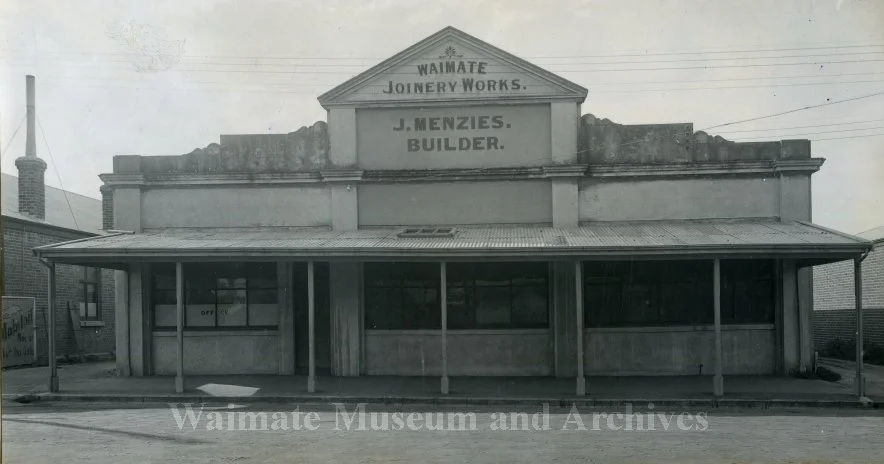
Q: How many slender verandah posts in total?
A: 7